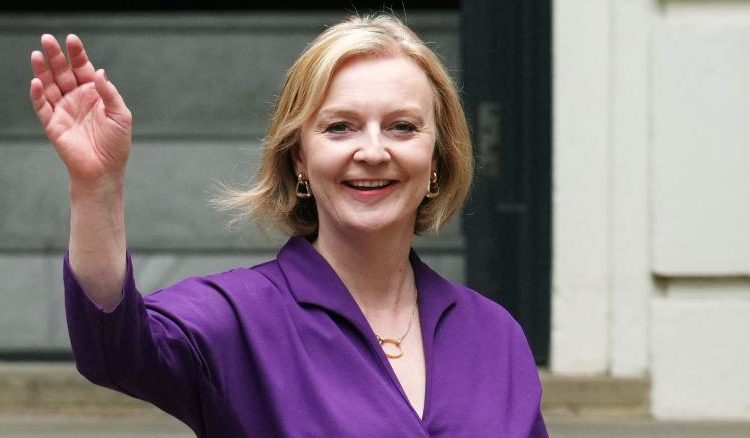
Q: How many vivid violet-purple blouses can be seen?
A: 1